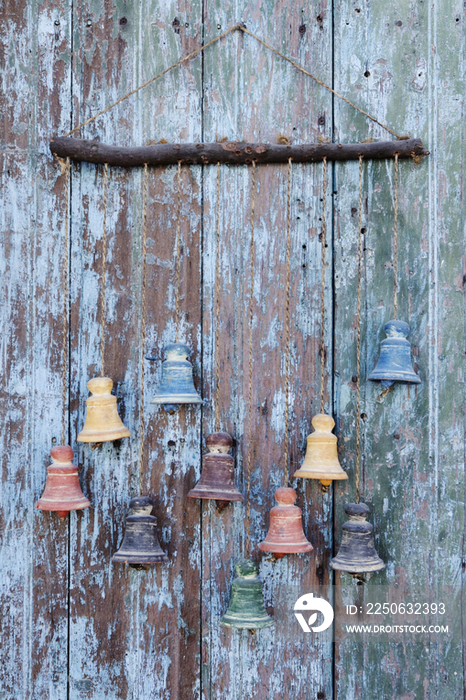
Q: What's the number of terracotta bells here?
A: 10